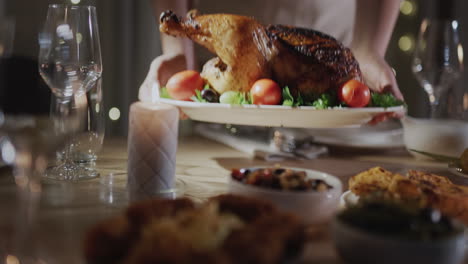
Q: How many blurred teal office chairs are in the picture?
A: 0